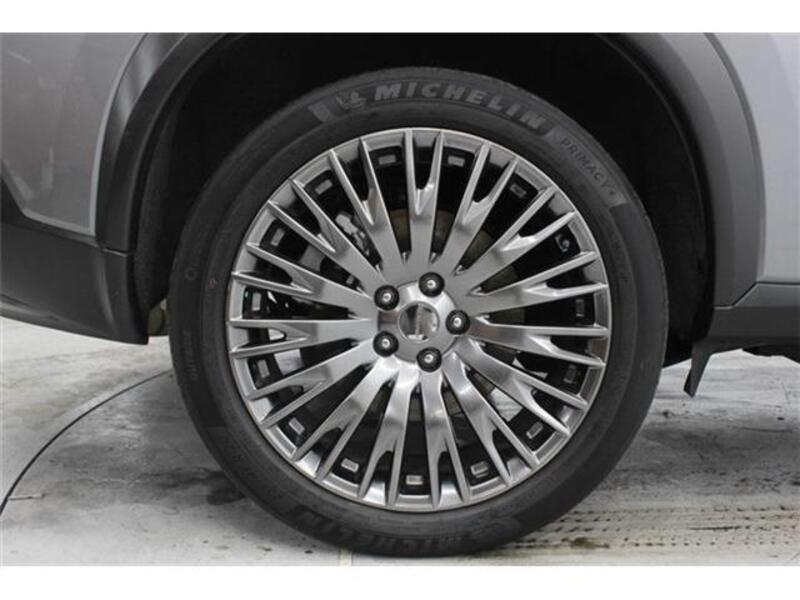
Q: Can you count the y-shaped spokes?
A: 15